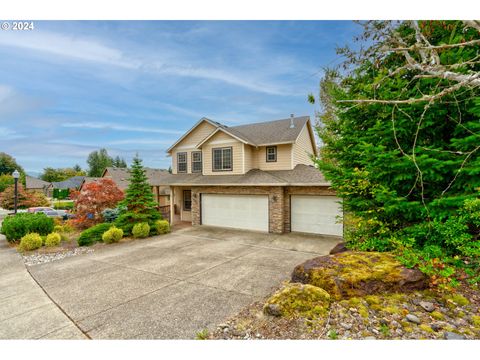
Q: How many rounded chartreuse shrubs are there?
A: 5